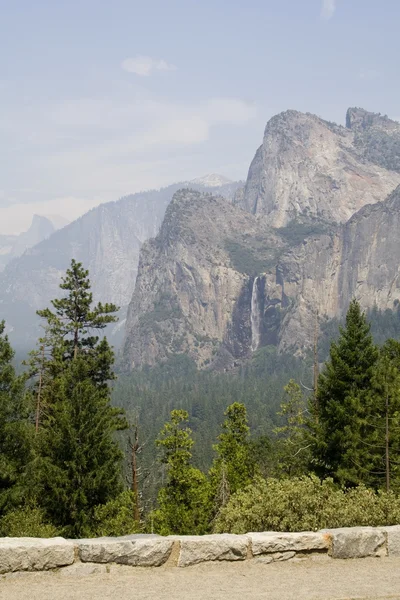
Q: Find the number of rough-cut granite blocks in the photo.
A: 6